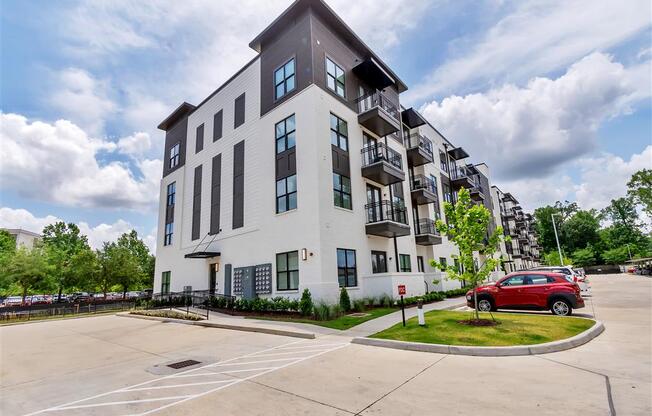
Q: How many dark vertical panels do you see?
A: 6